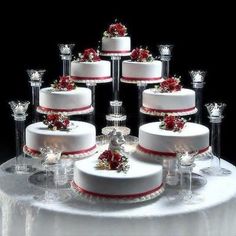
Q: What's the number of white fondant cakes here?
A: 8